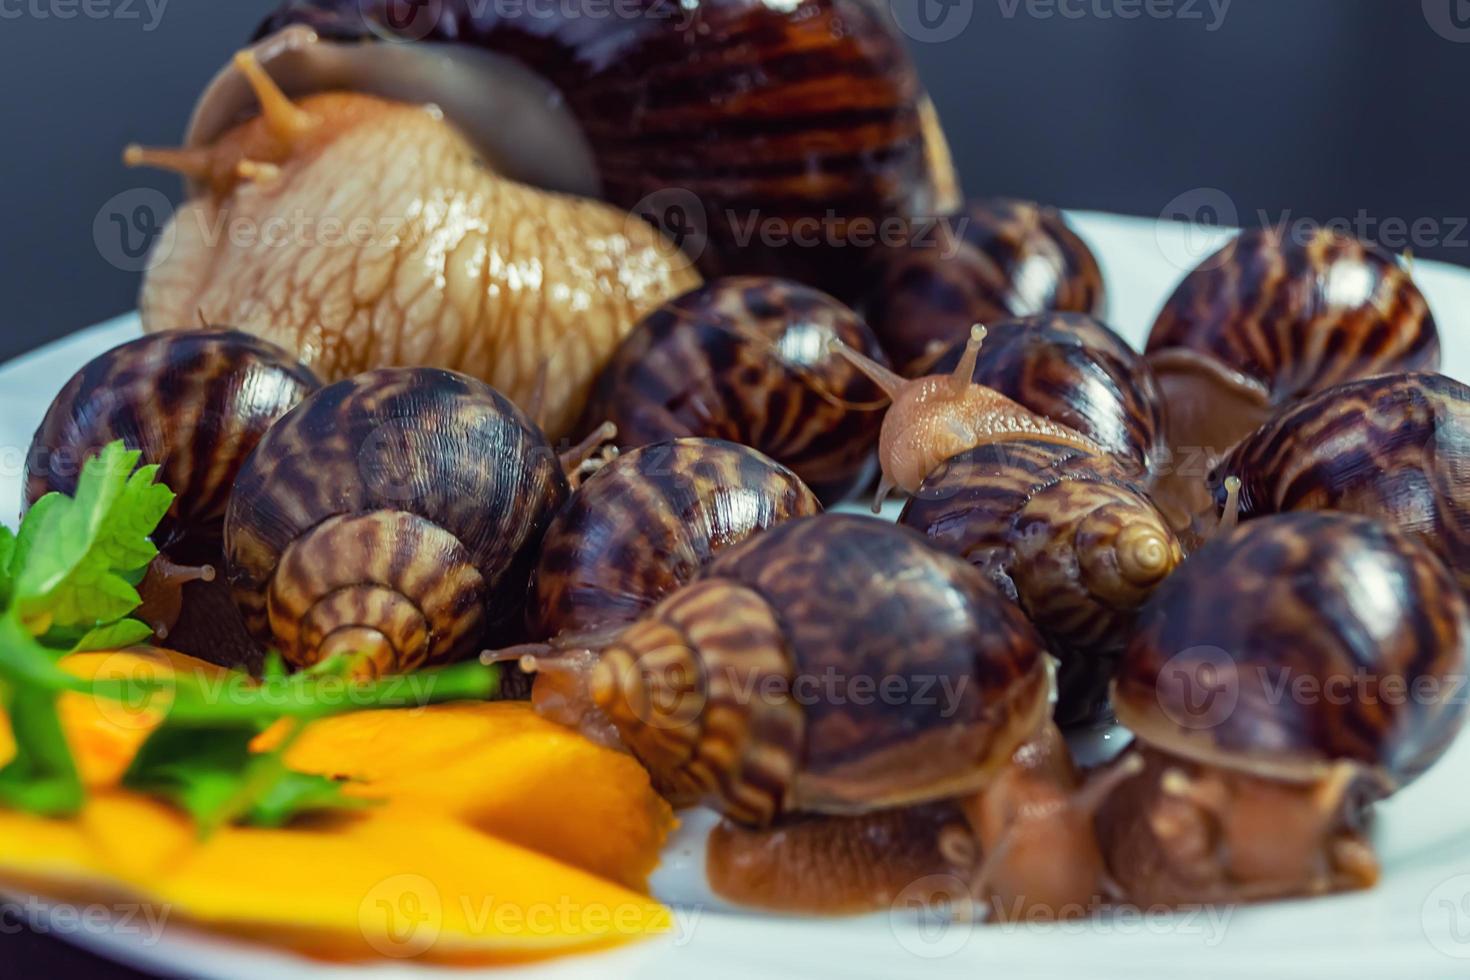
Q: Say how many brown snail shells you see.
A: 12